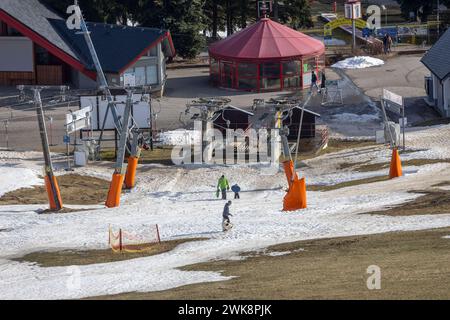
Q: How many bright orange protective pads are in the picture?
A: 5